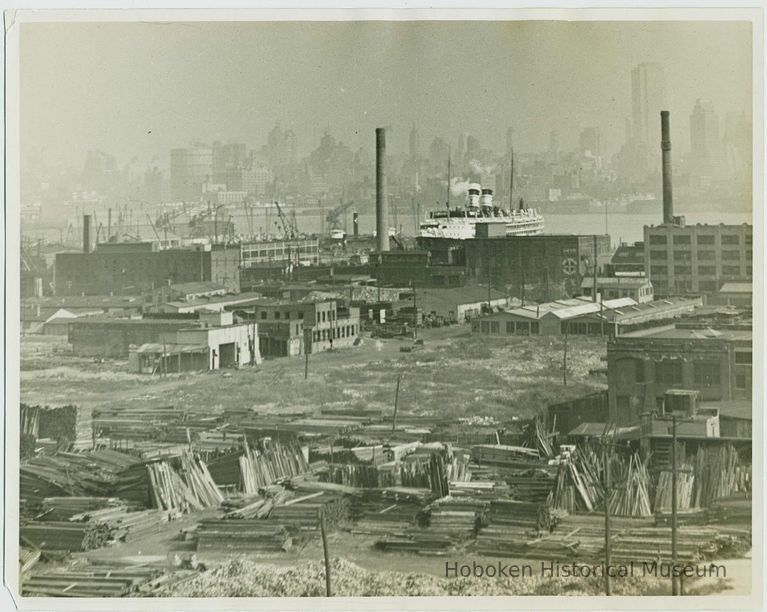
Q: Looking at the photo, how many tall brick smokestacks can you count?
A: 2